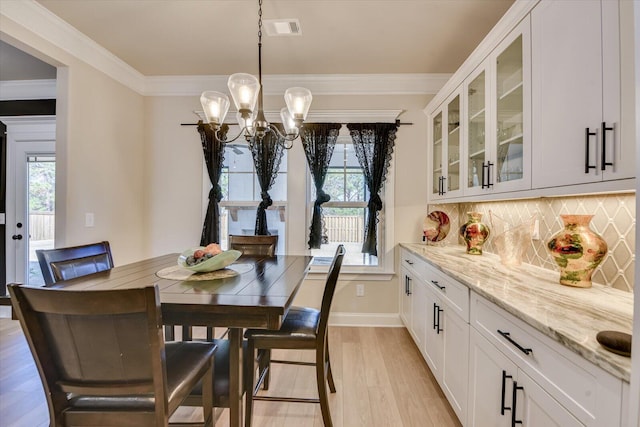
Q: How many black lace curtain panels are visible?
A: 4